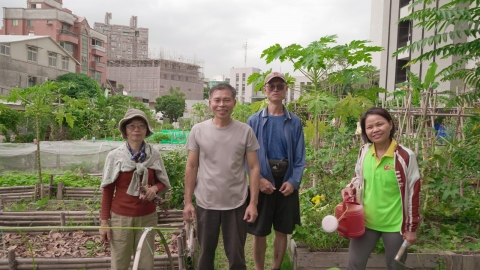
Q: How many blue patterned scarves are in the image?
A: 1